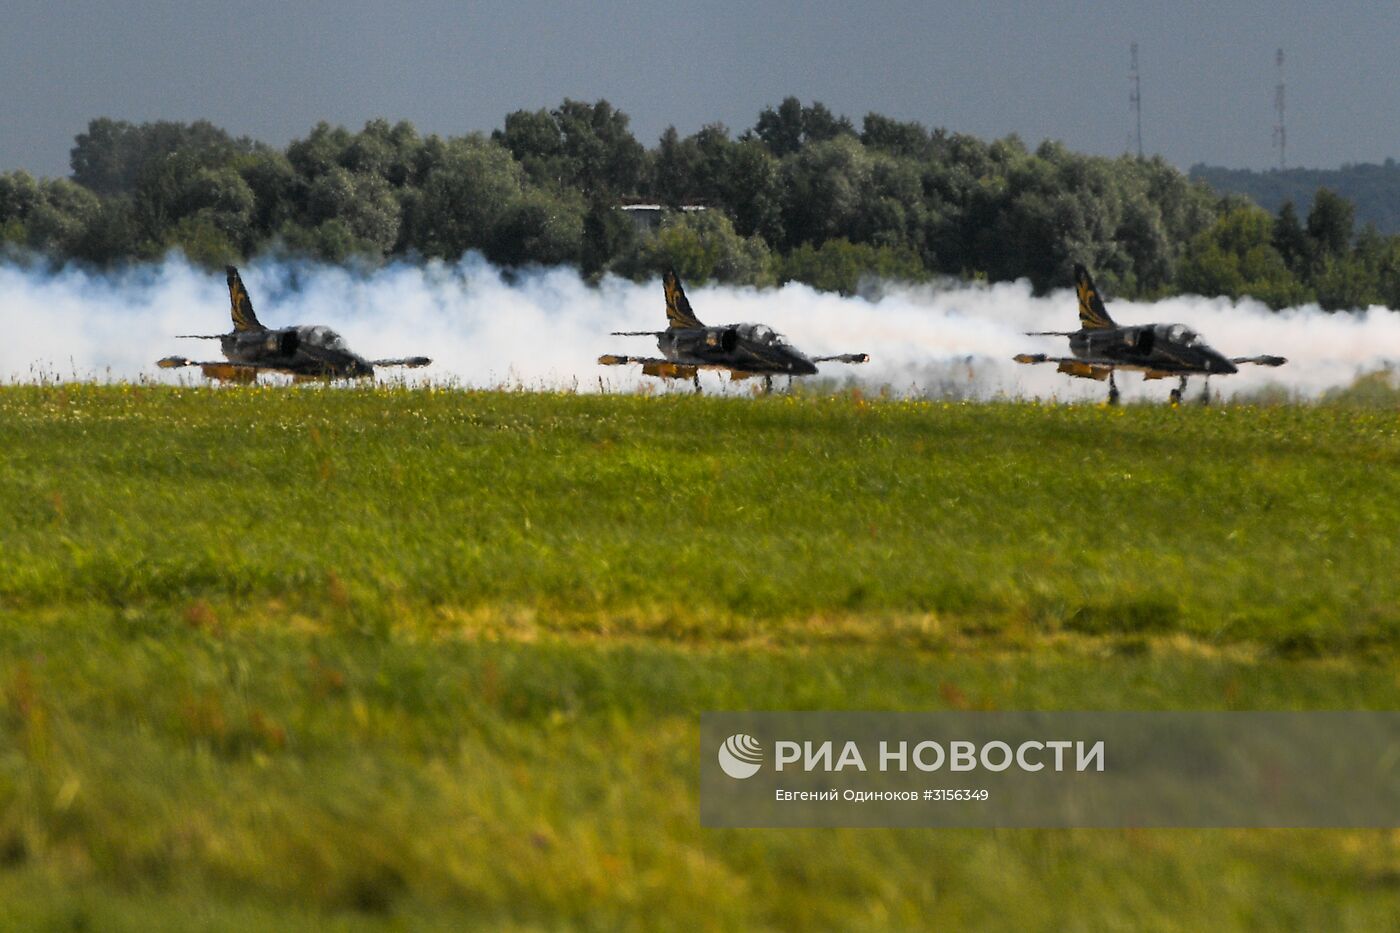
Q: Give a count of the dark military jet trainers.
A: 3